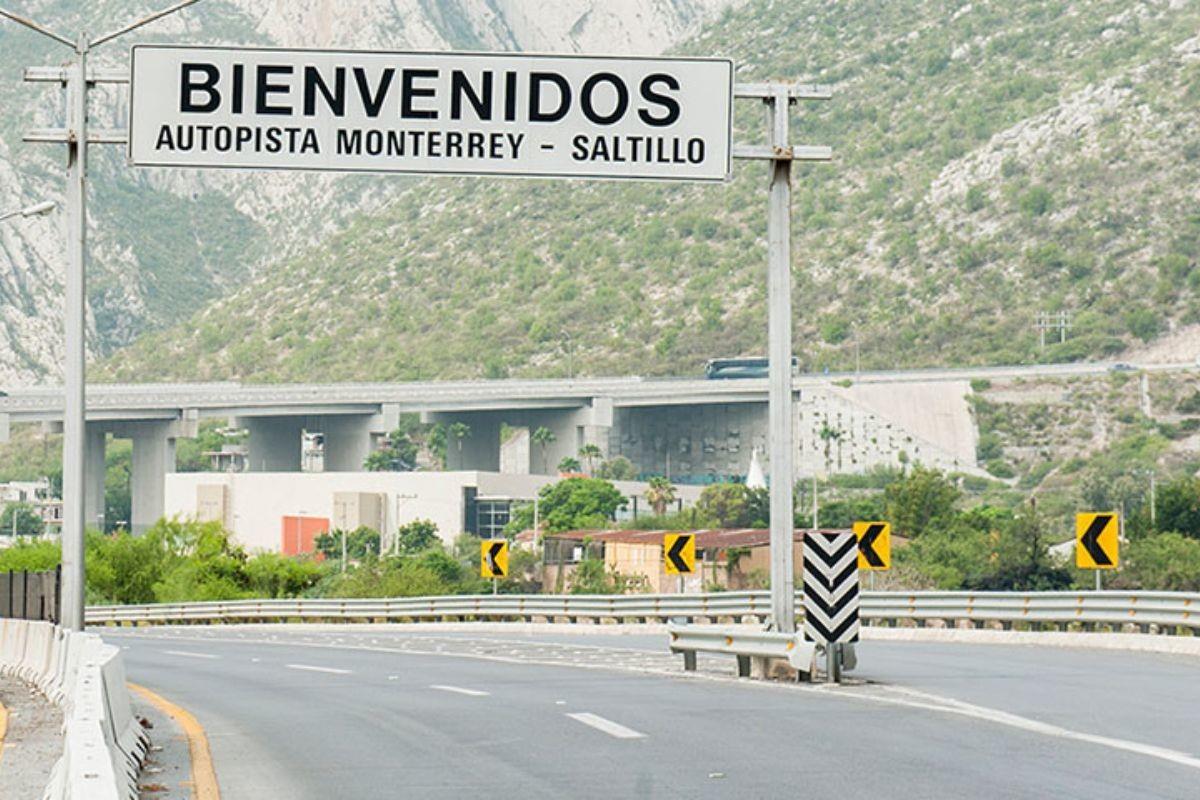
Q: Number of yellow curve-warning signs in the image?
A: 4